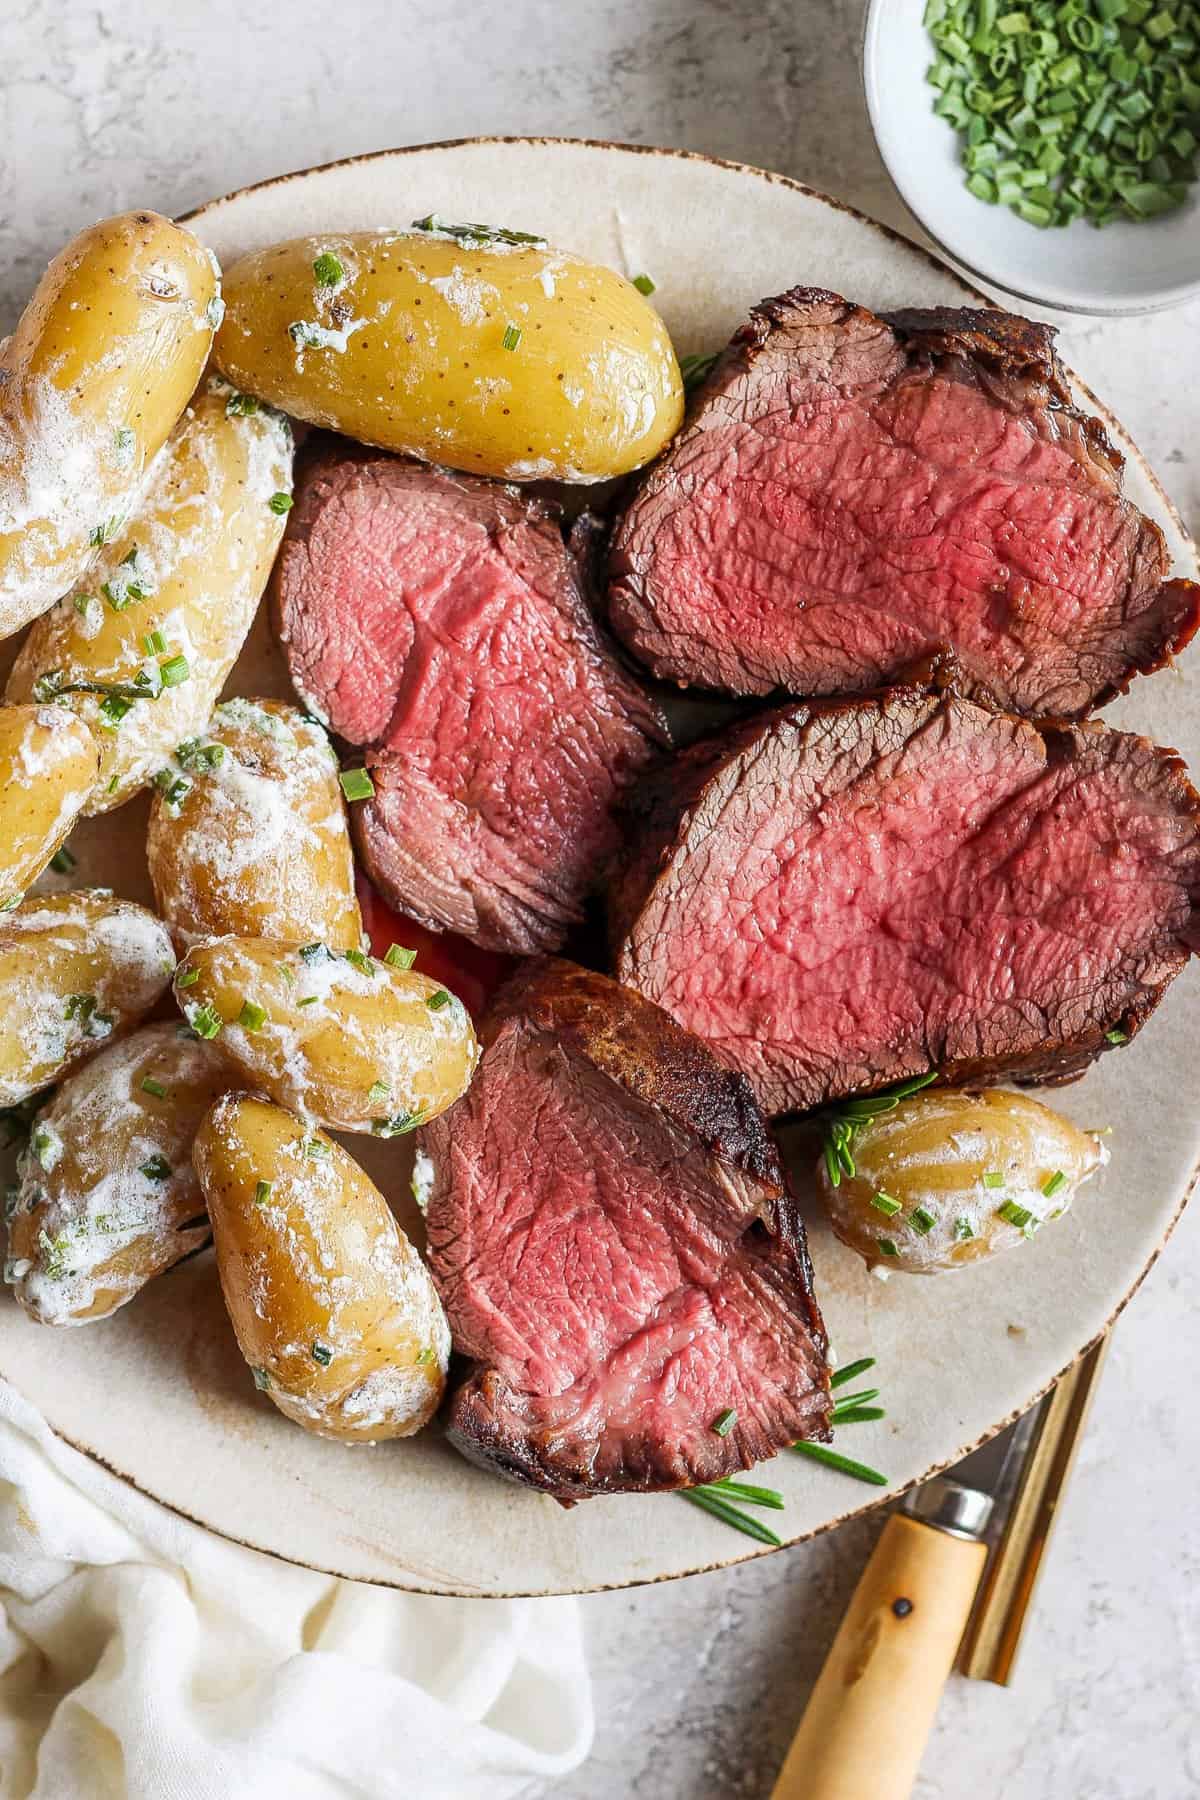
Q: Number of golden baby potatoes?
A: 10